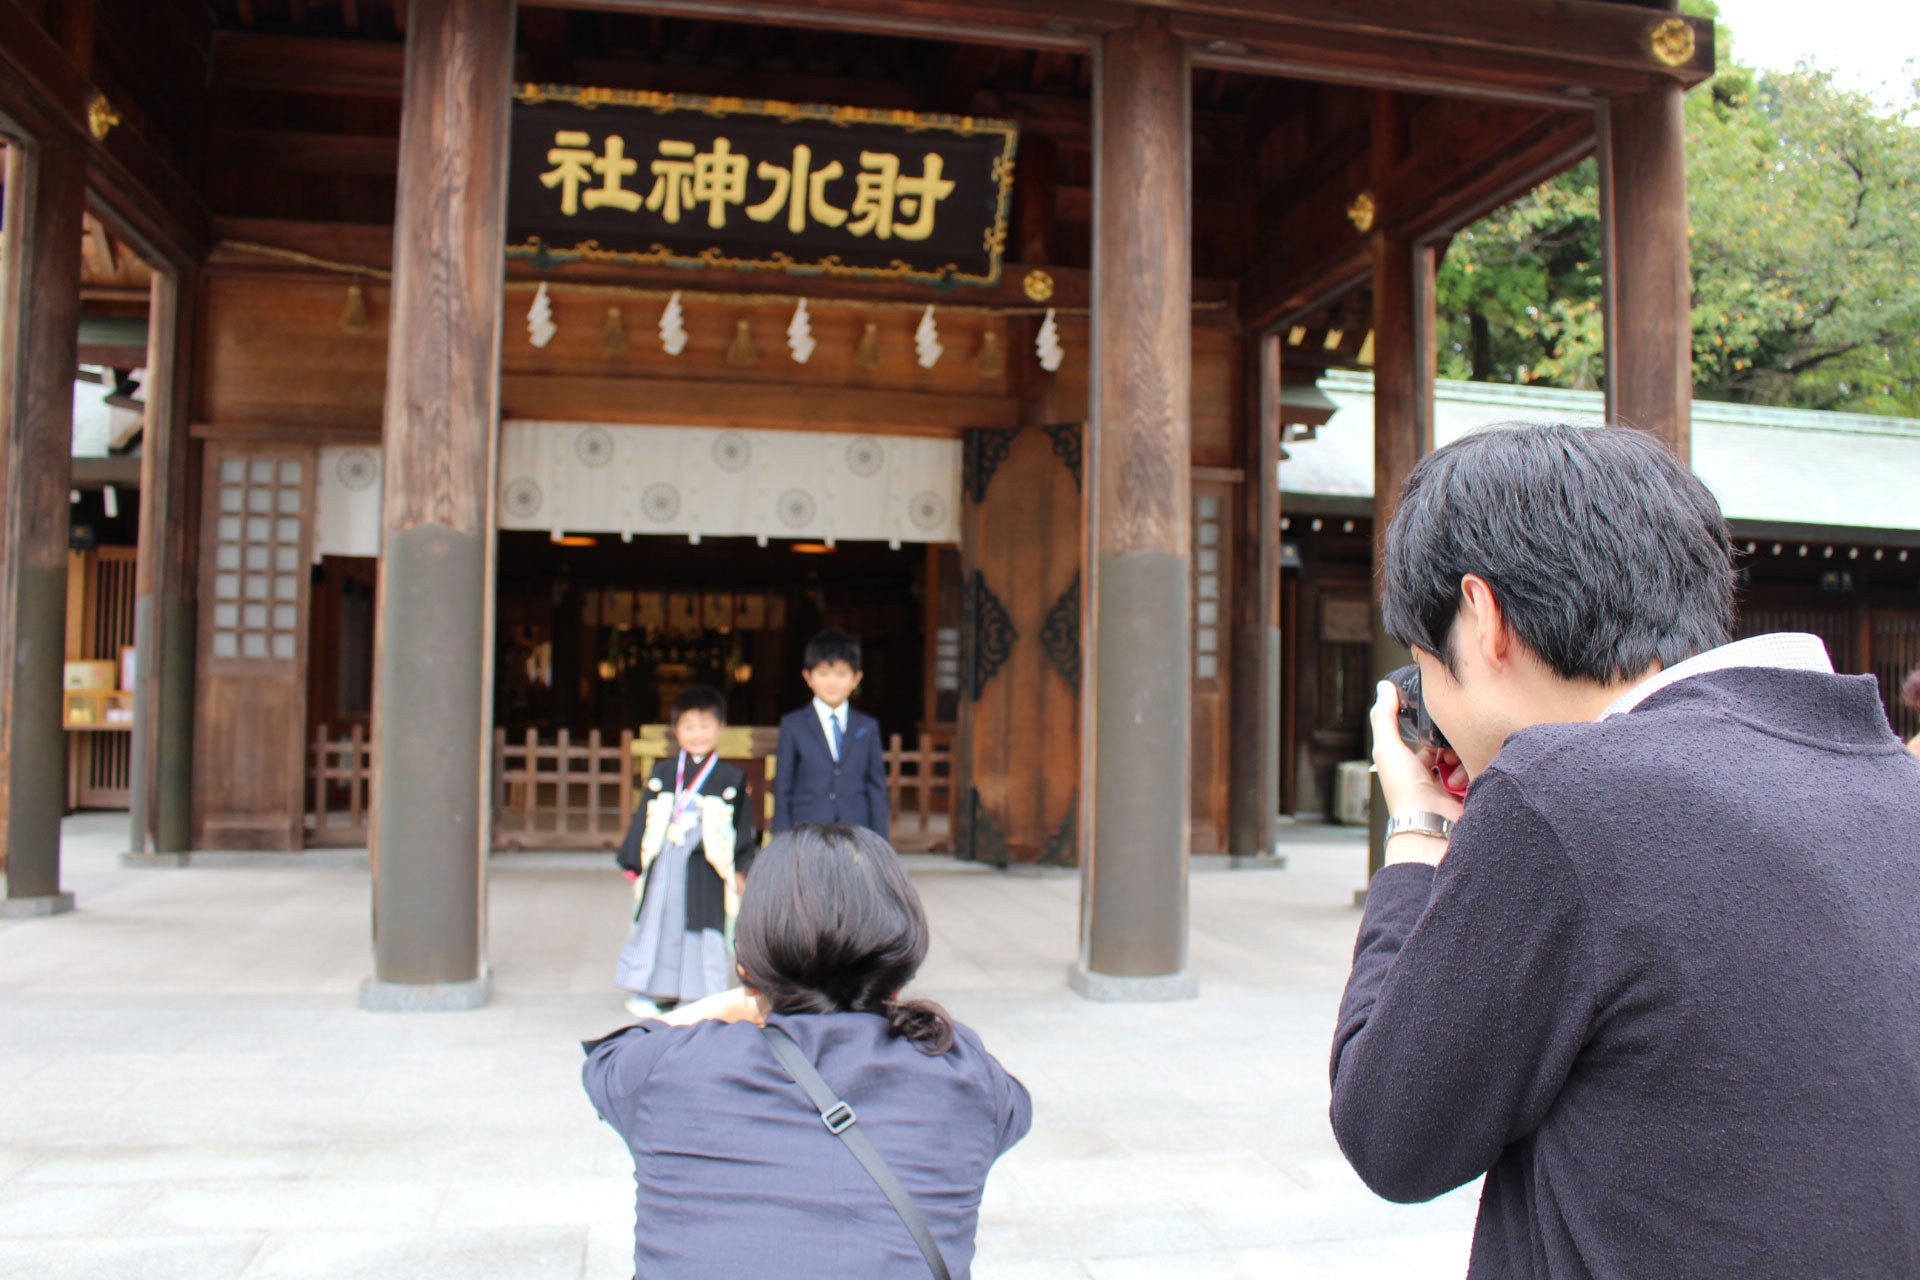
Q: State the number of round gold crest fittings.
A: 4